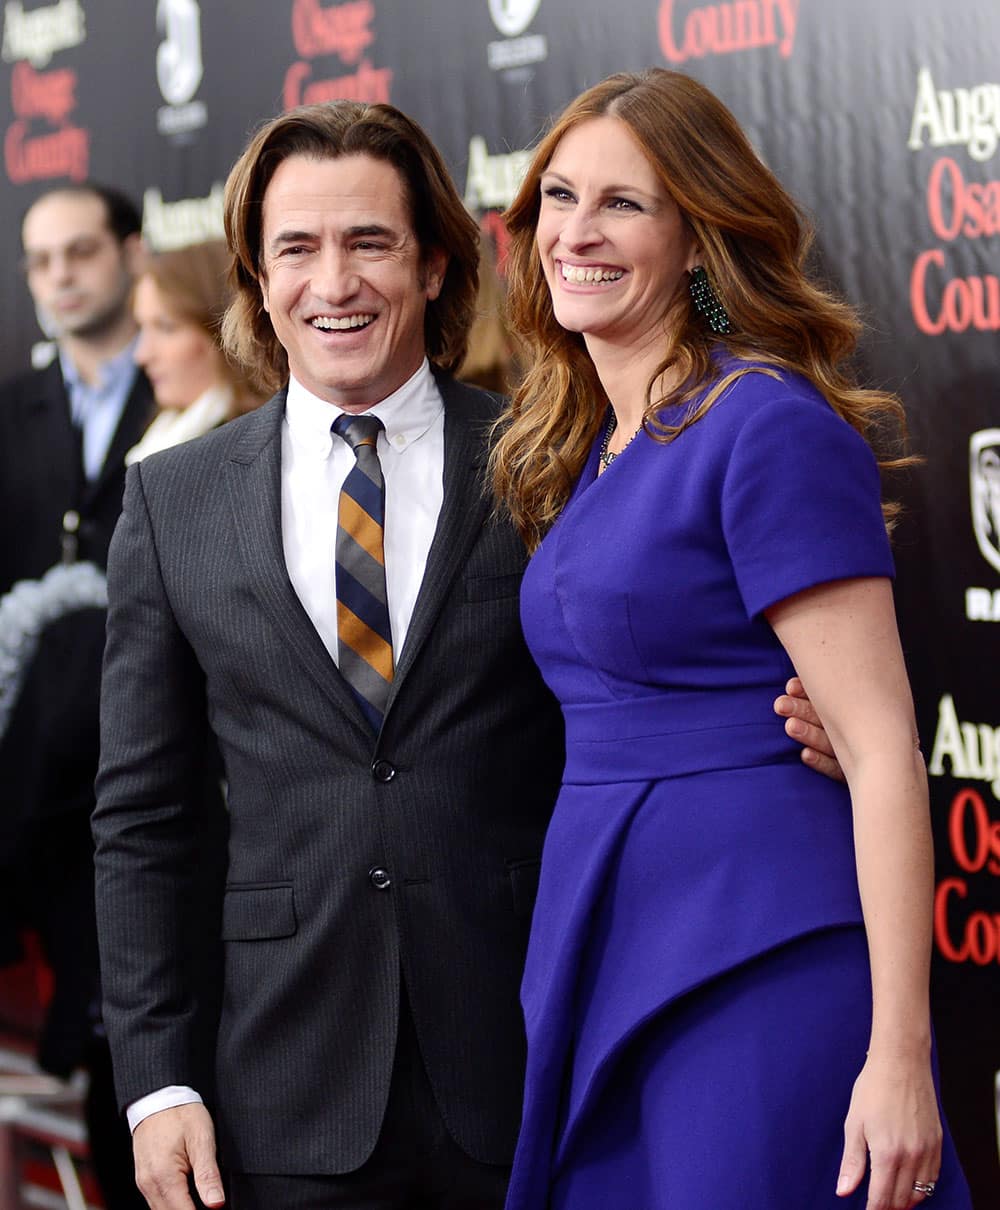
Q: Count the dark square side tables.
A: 0